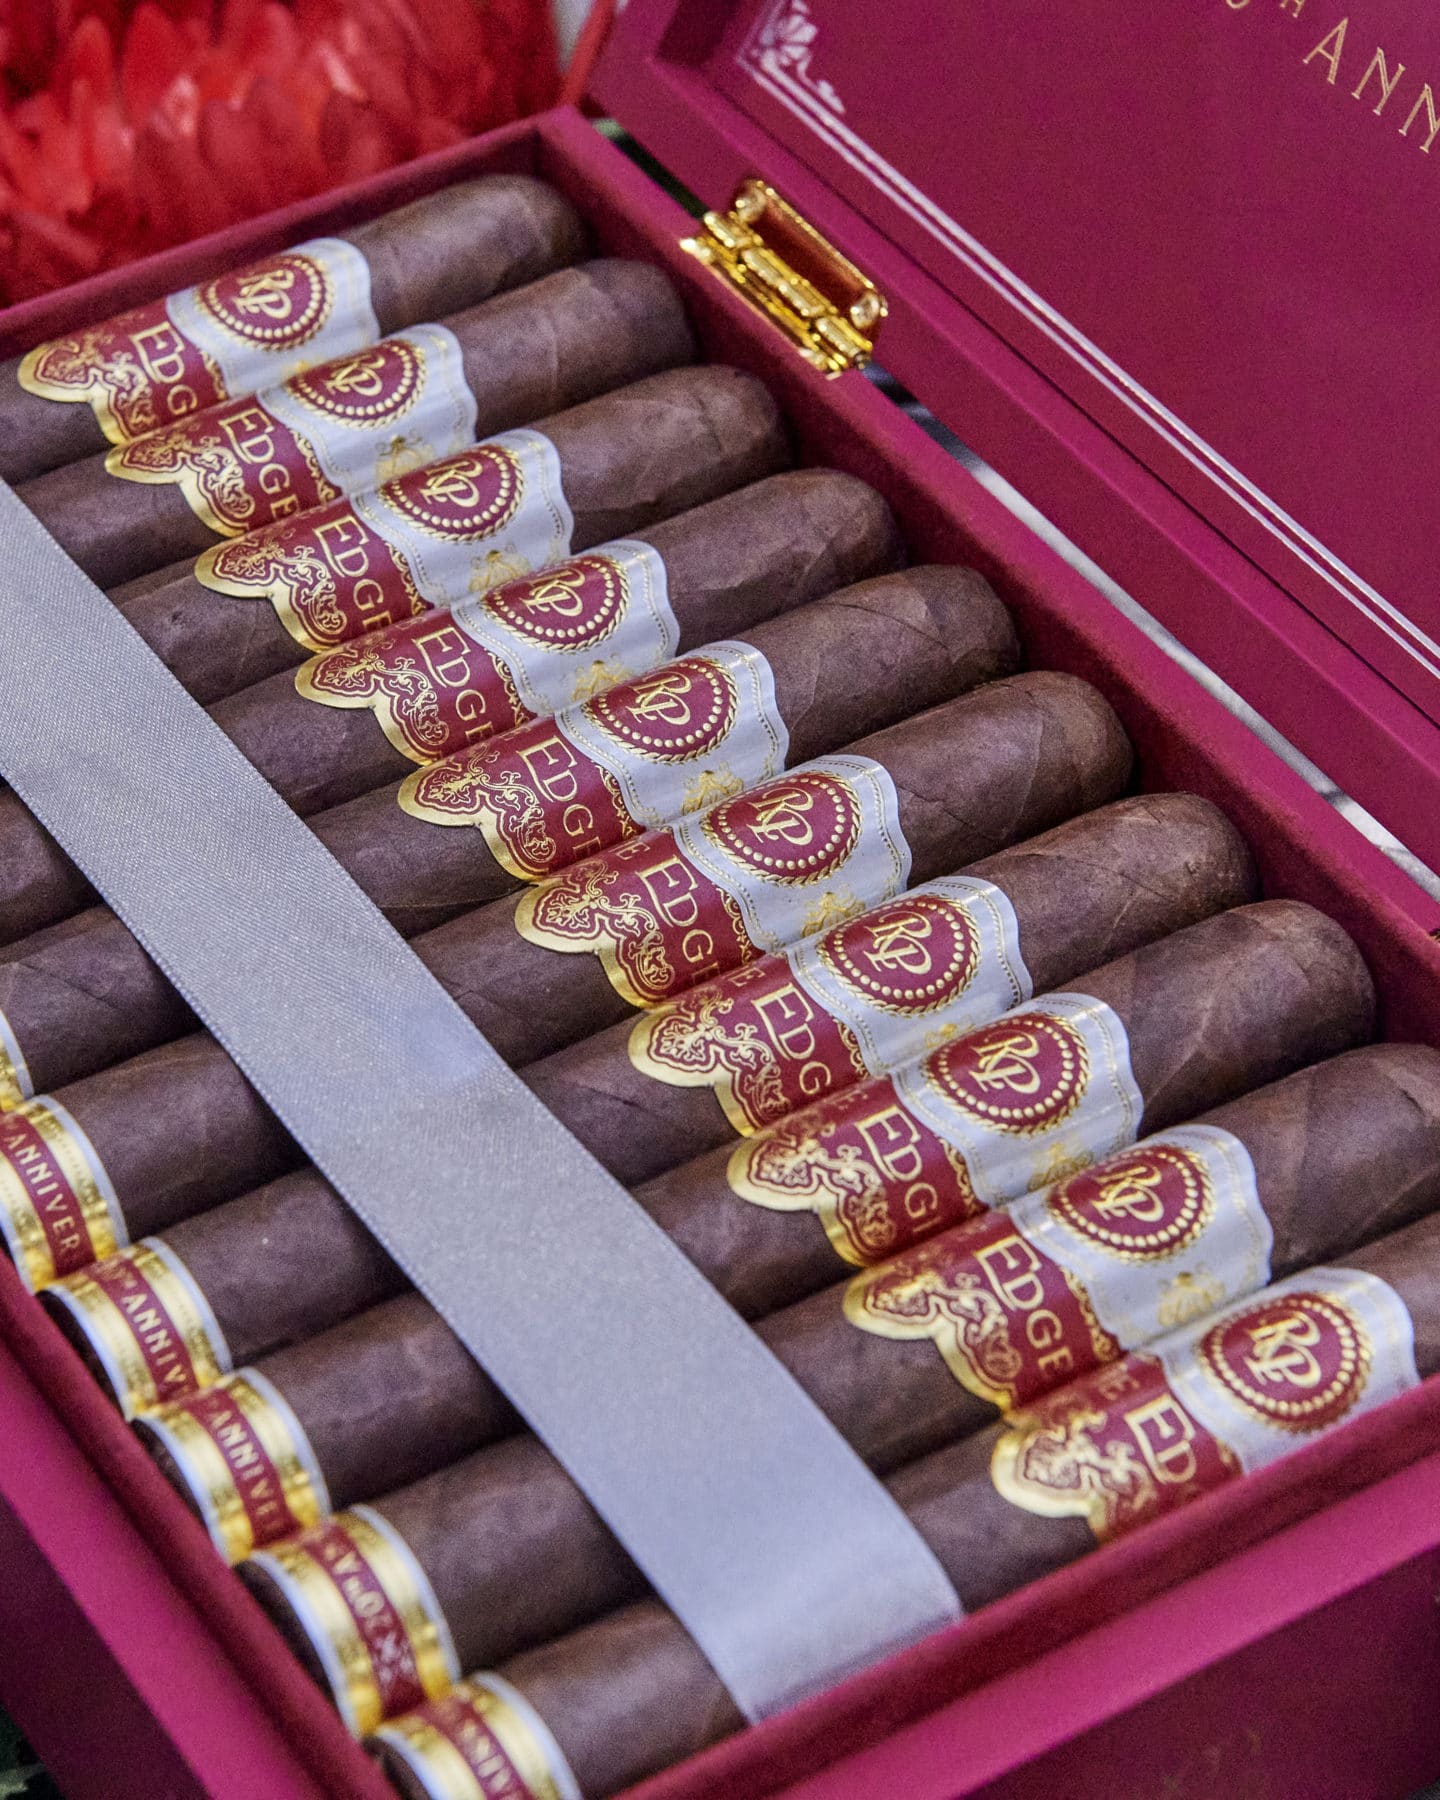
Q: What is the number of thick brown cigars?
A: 10